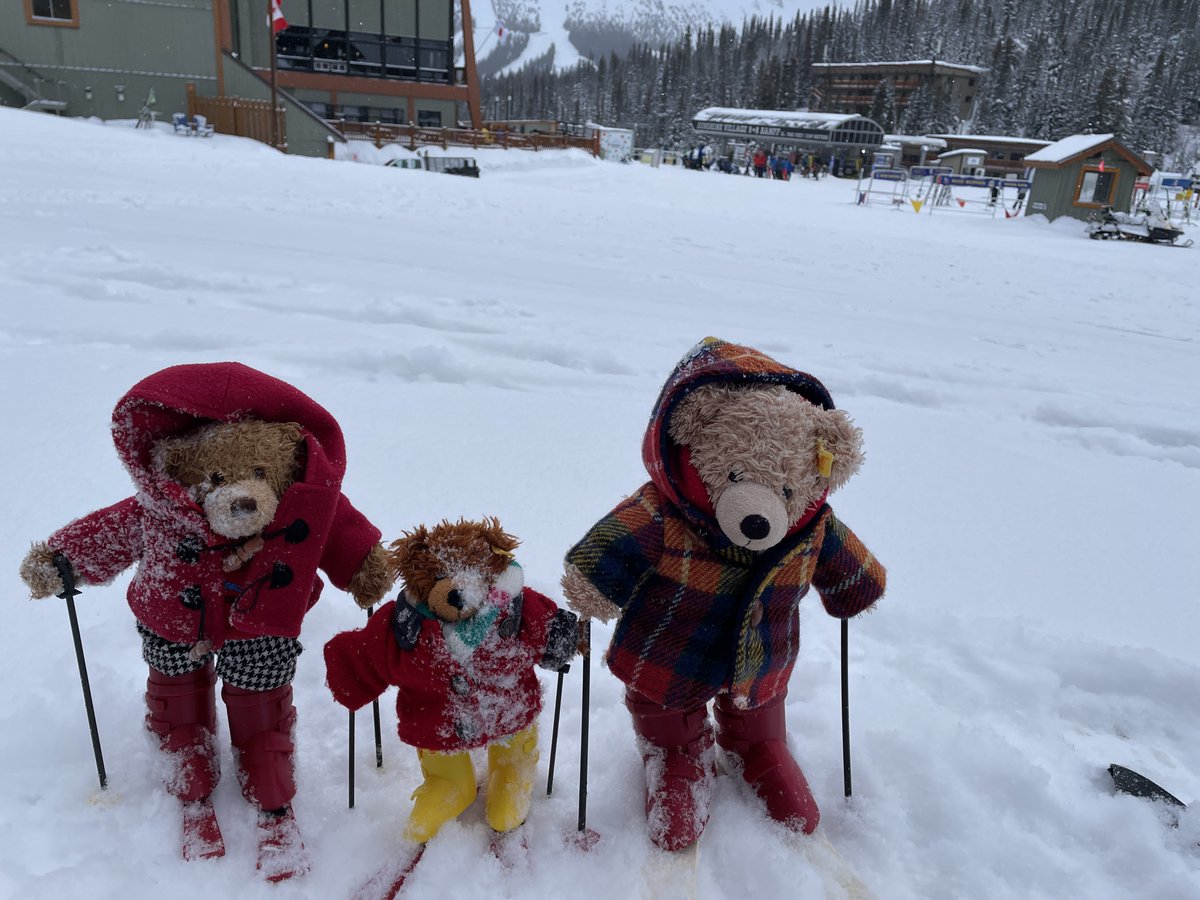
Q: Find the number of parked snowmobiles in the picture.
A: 1